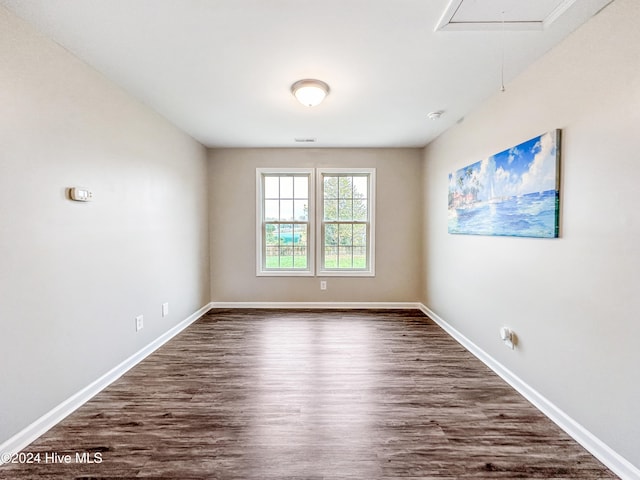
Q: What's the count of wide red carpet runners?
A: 0